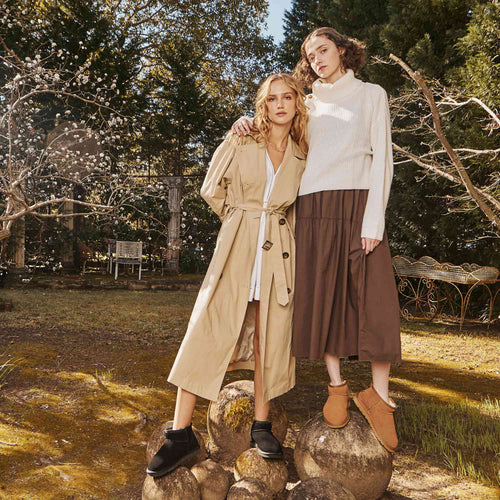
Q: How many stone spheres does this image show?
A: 8